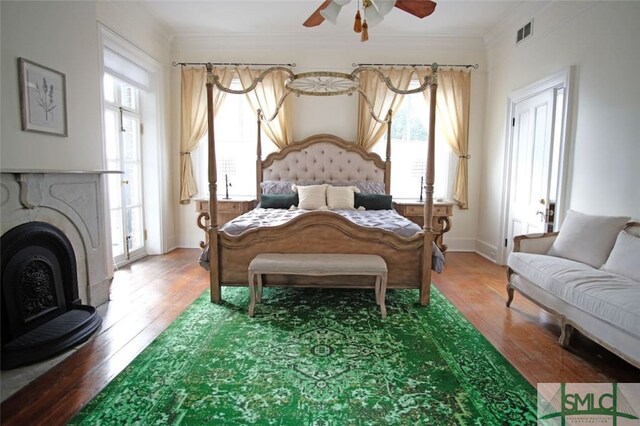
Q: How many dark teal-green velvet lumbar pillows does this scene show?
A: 2